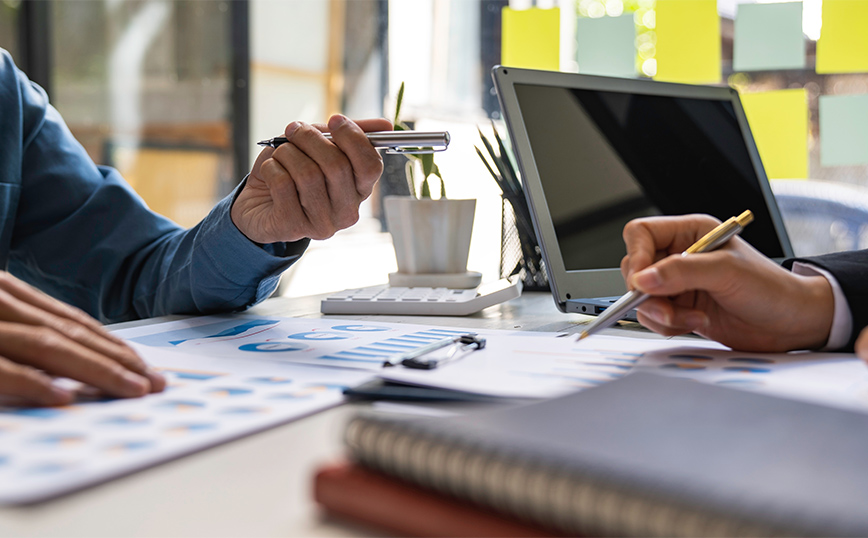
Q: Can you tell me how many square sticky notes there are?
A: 7